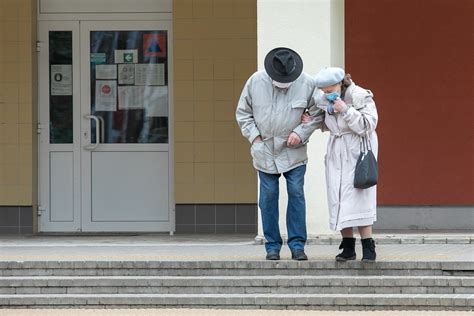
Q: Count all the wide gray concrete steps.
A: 3